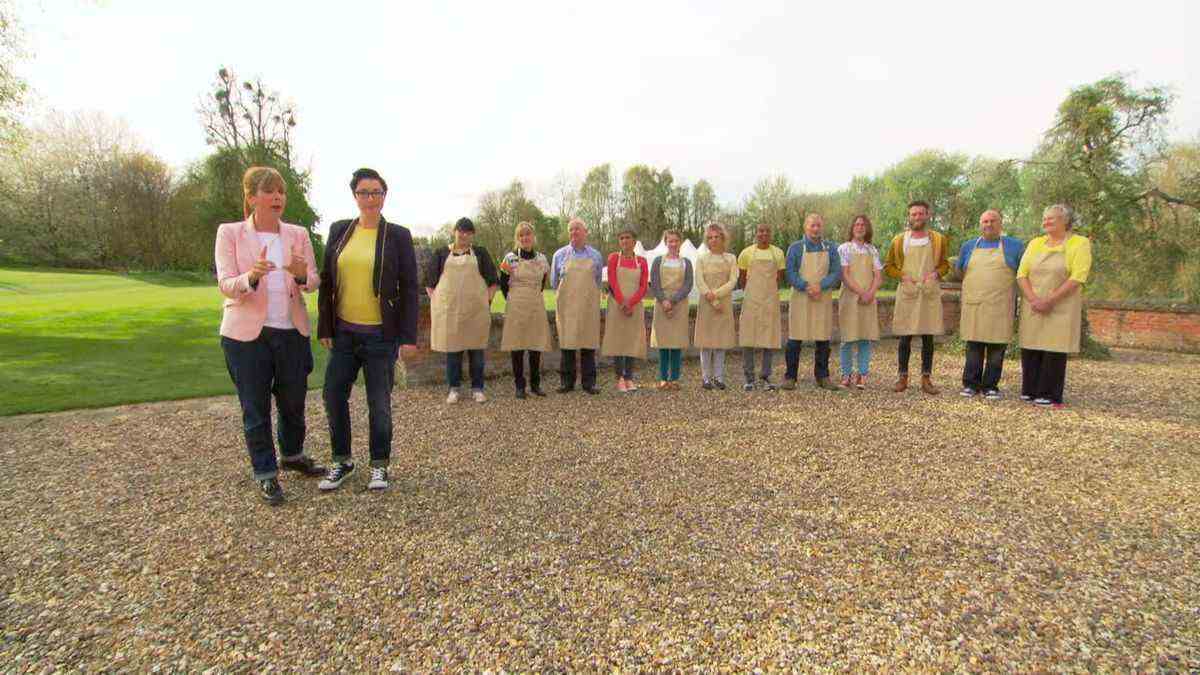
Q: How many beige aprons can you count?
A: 12